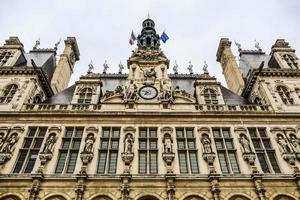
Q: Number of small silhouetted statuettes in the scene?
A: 10